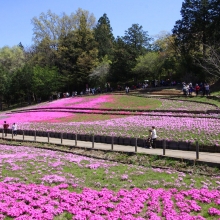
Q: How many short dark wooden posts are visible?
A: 12